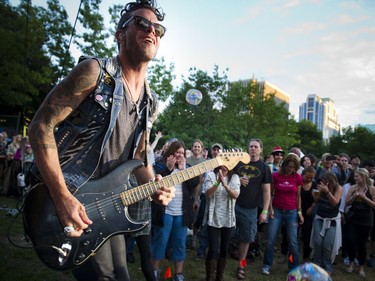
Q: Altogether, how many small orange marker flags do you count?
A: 3